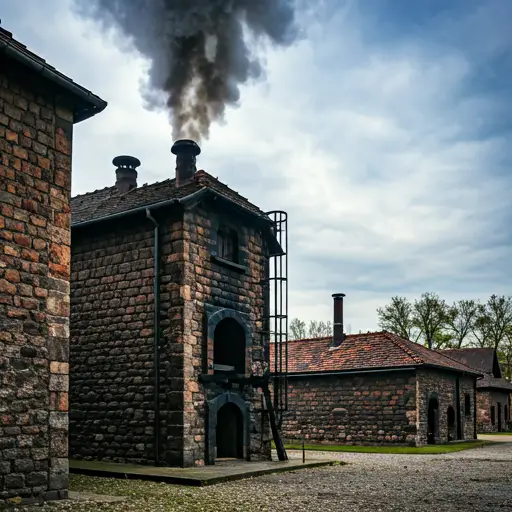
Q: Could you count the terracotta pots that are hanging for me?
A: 0